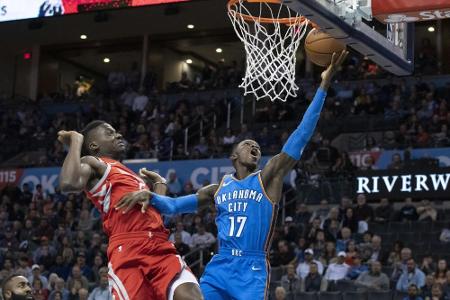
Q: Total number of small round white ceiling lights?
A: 6